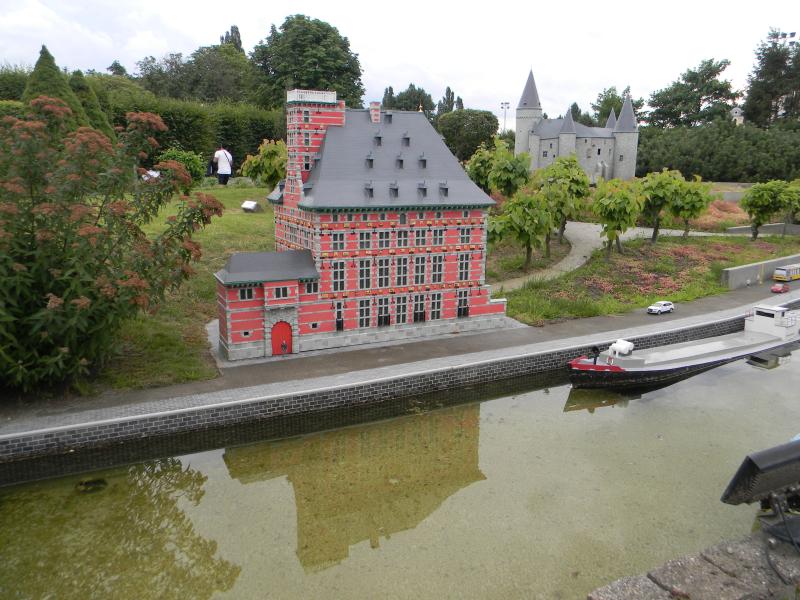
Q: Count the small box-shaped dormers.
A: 10